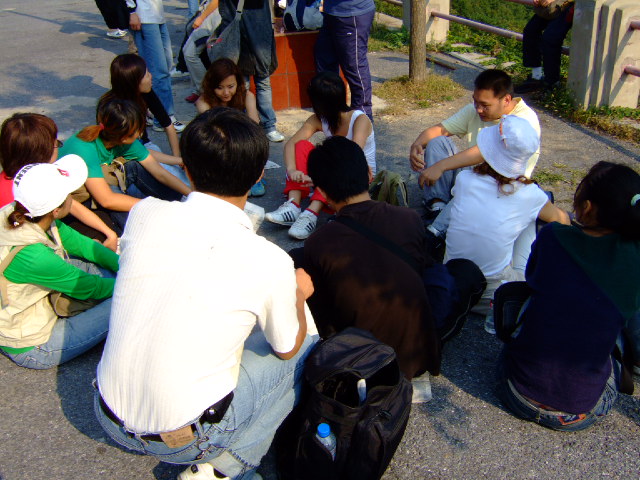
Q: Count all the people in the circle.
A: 11